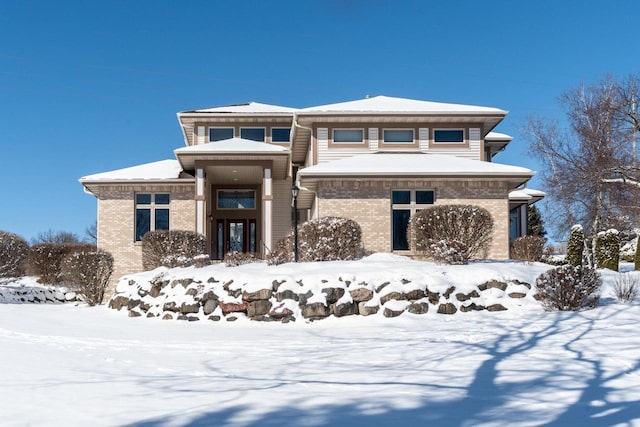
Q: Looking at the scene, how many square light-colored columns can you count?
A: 2